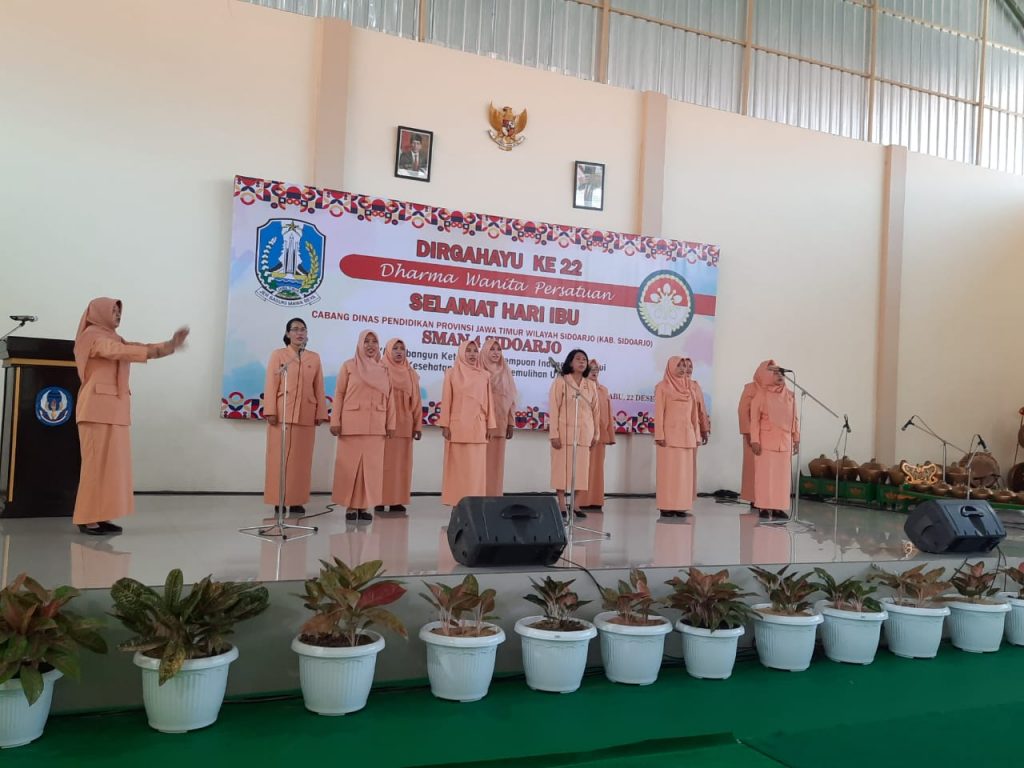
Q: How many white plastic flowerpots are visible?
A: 12